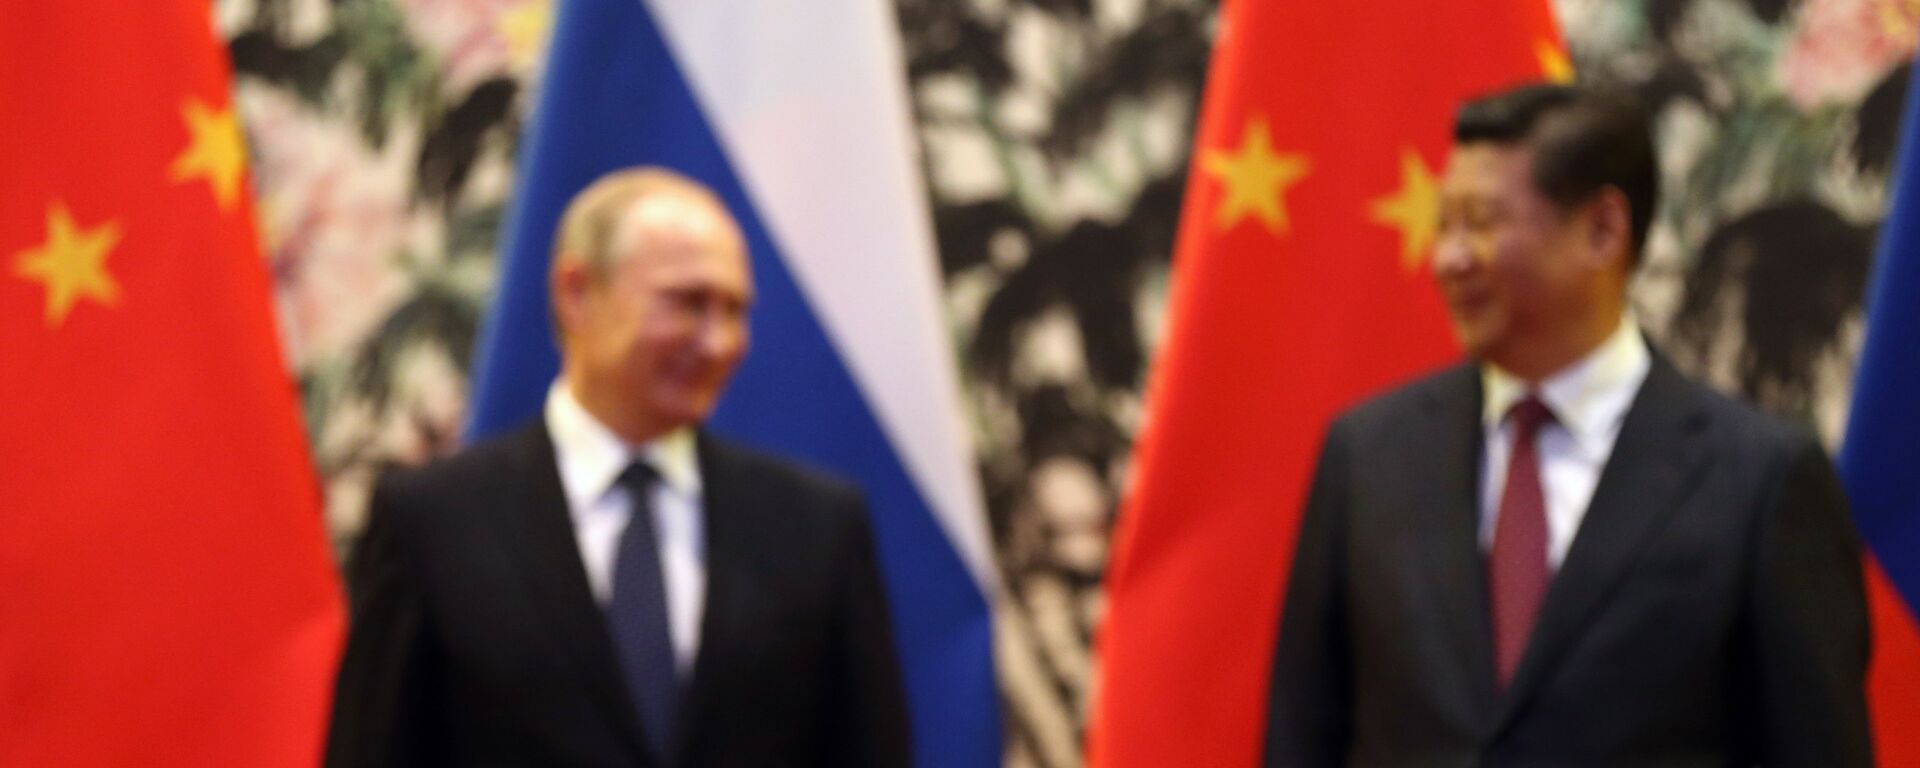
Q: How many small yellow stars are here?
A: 5